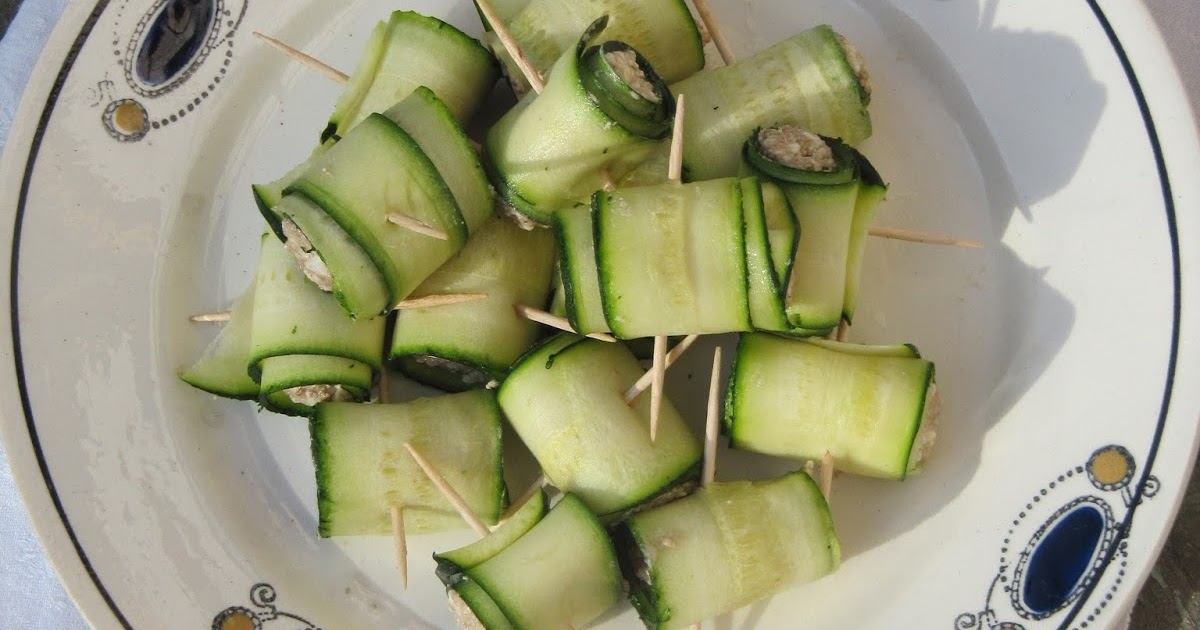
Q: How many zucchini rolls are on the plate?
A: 14